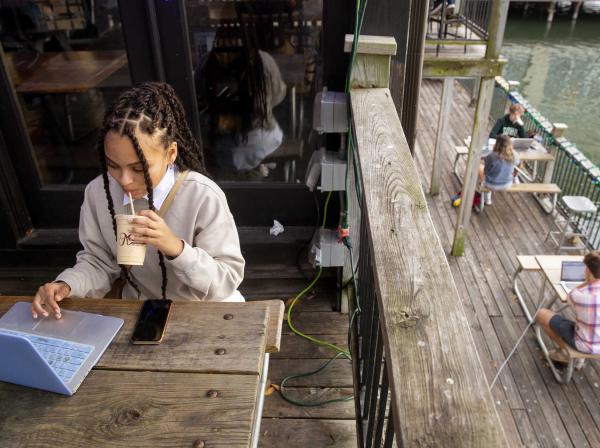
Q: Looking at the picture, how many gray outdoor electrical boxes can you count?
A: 3